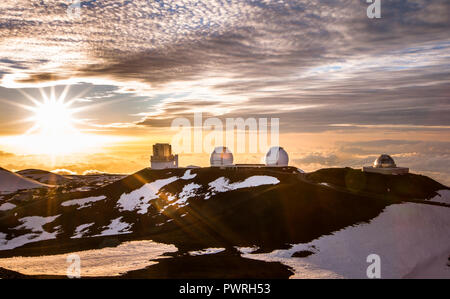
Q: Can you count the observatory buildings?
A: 4